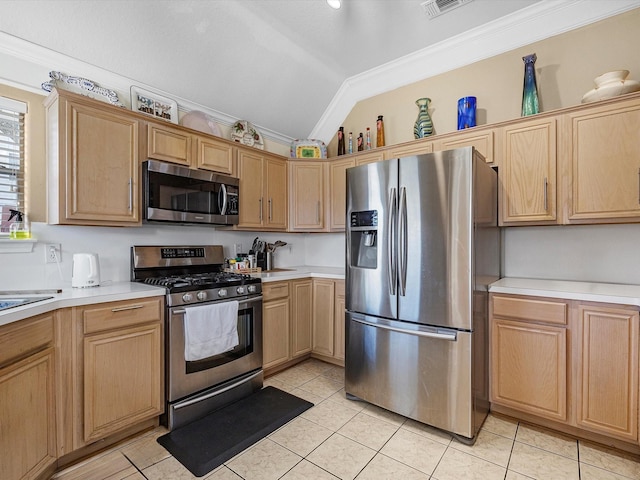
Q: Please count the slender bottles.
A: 5